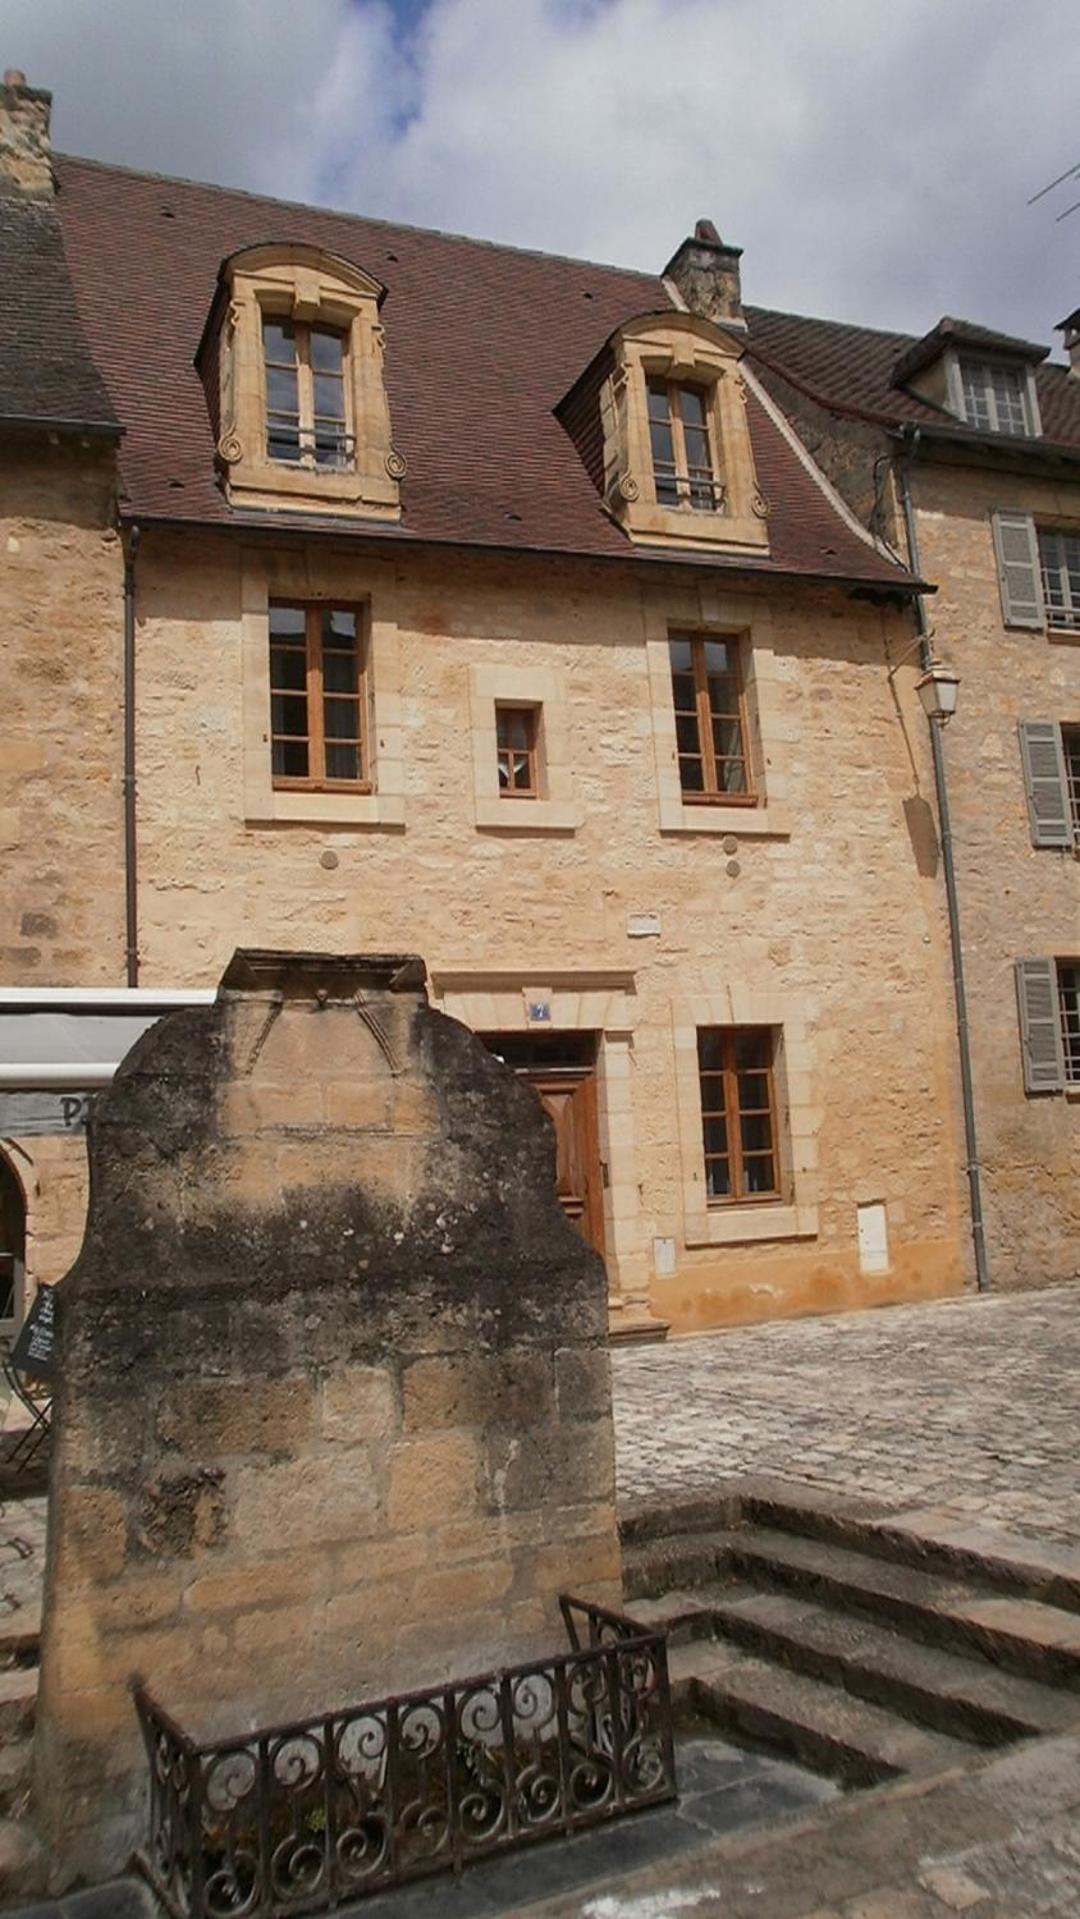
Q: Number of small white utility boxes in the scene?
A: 2